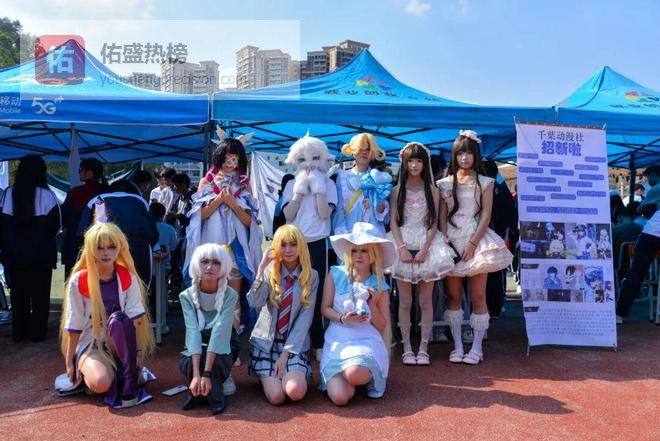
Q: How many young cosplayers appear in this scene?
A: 9